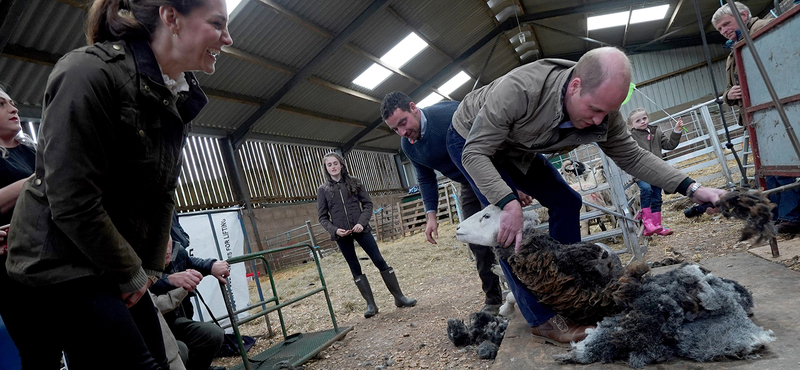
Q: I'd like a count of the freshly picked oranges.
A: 0